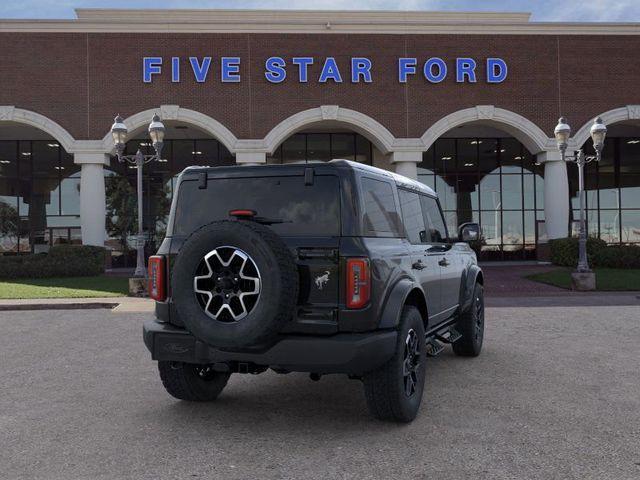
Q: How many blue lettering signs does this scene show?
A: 1